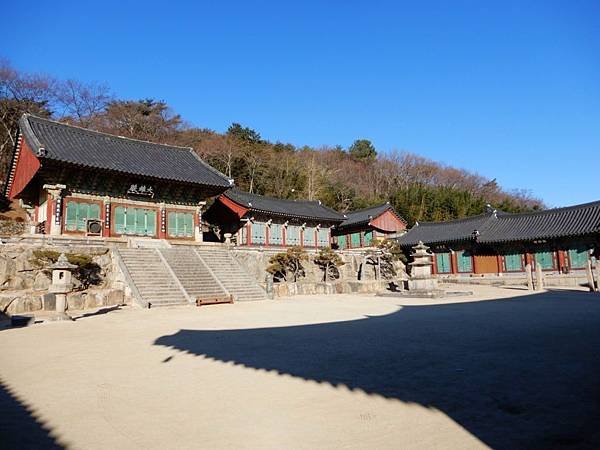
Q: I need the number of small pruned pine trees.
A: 4